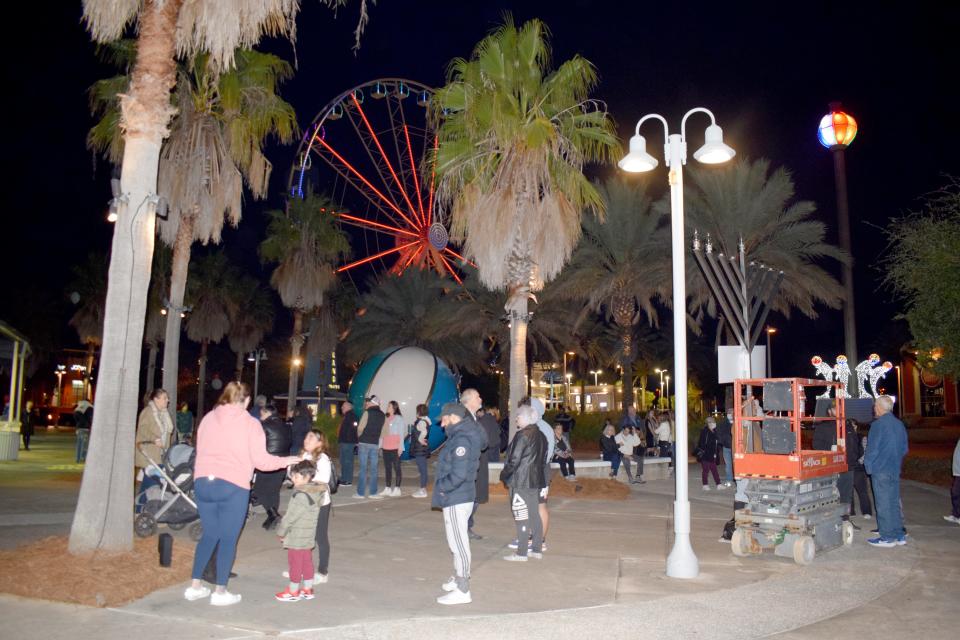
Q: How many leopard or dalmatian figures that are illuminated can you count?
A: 4